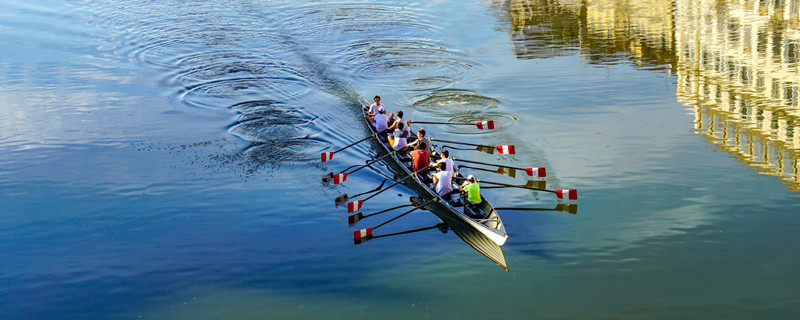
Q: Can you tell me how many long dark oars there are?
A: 8